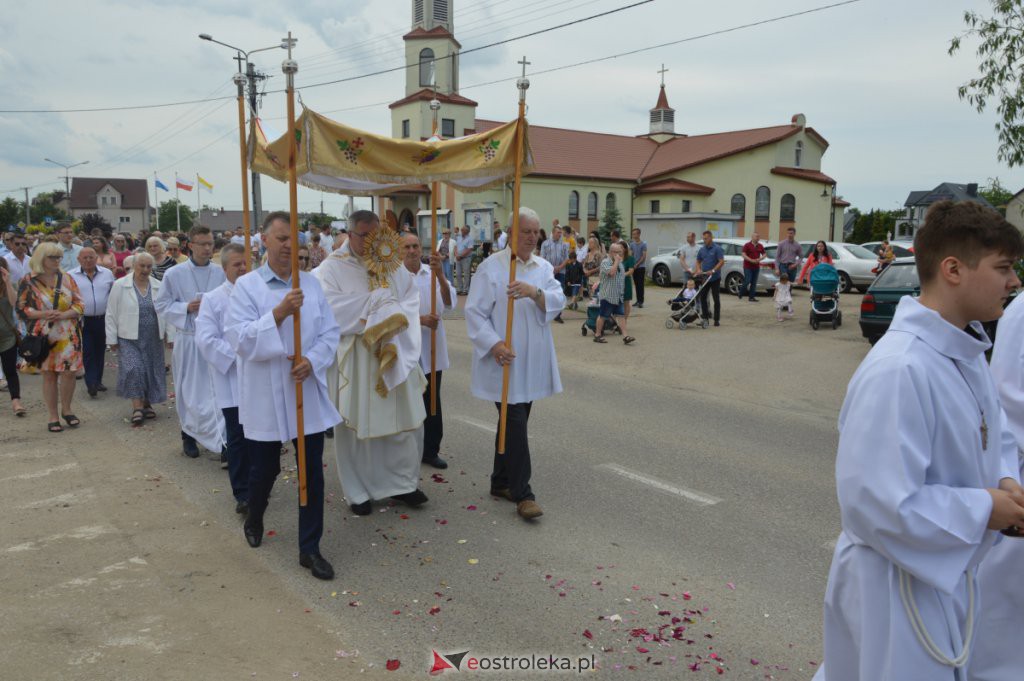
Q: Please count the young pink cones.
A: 0